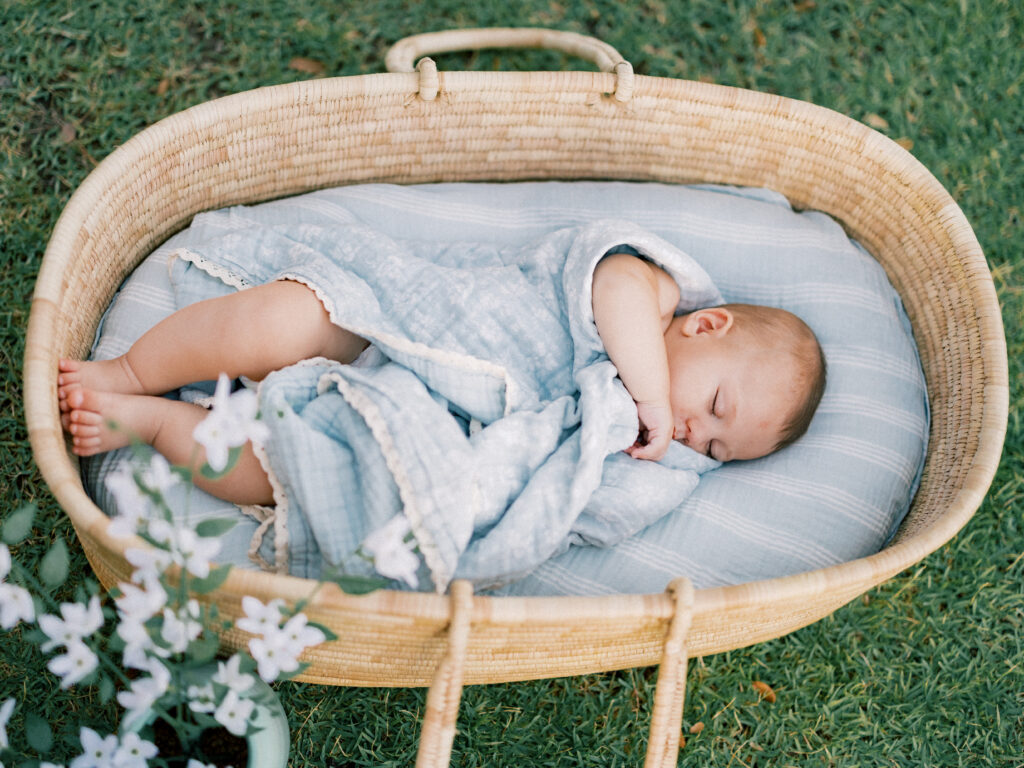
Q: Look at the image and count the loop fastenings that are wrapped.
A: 4